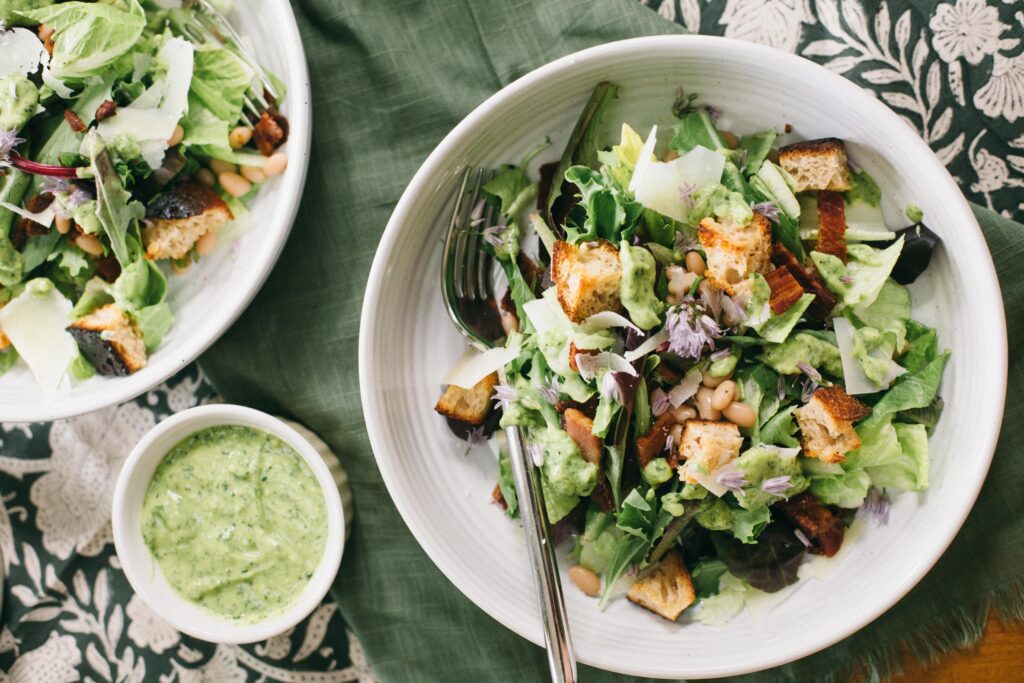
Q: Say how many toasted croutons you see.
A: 9